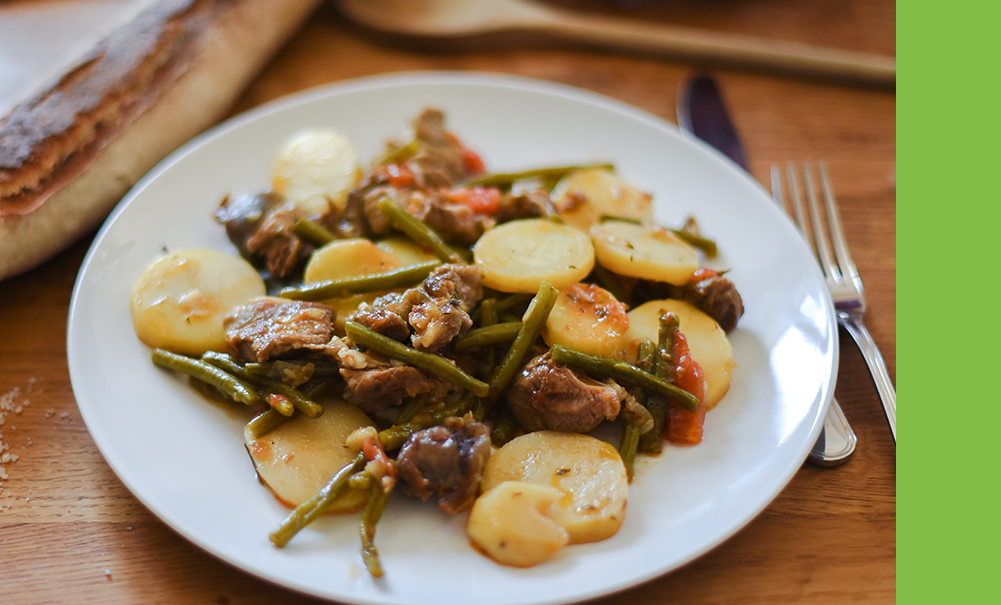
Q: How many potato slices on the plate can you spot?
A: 12